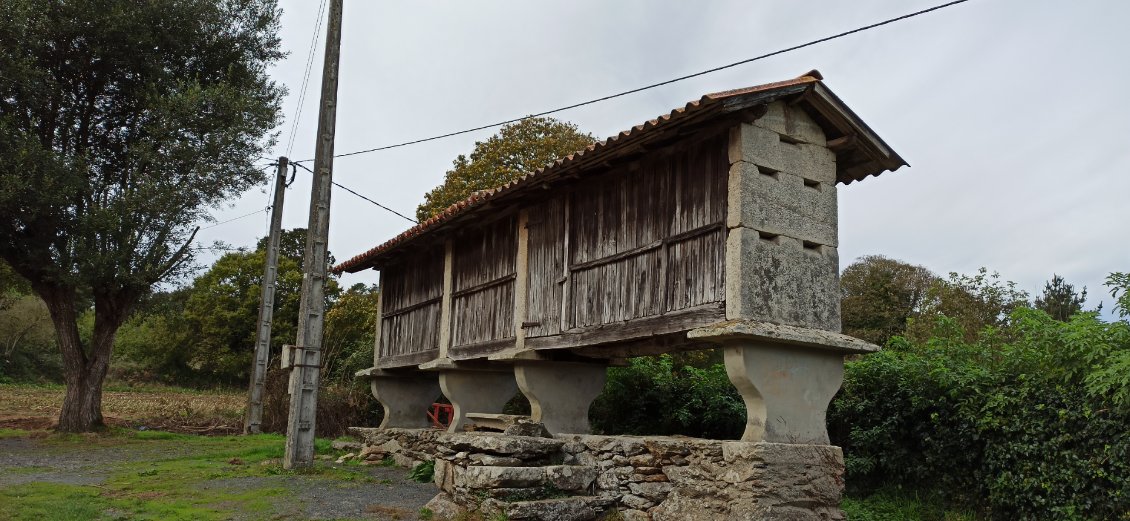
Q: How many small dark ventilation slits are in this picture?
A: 5